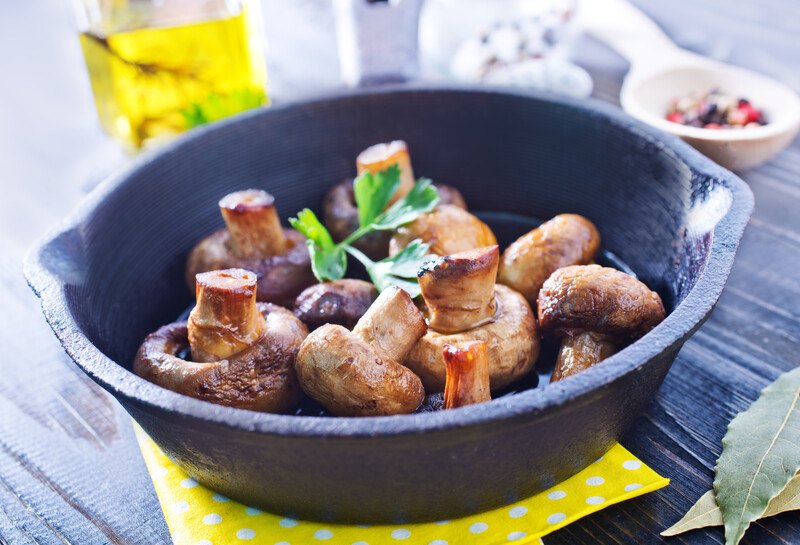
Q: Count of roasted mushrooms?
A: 10